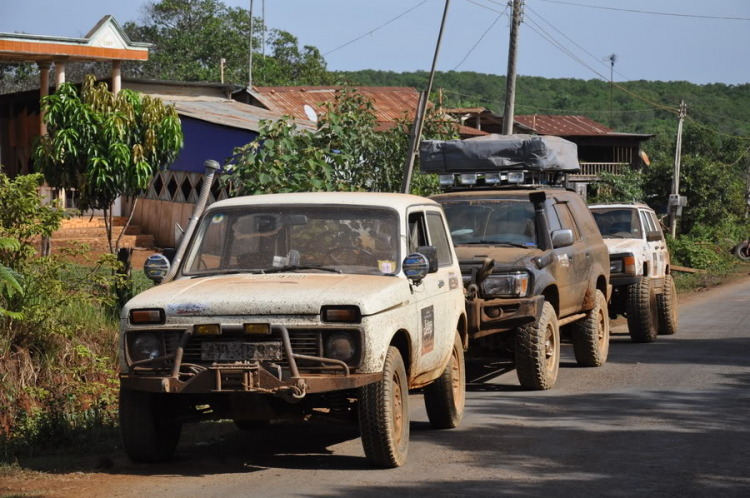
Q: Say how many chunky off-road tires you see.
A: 7